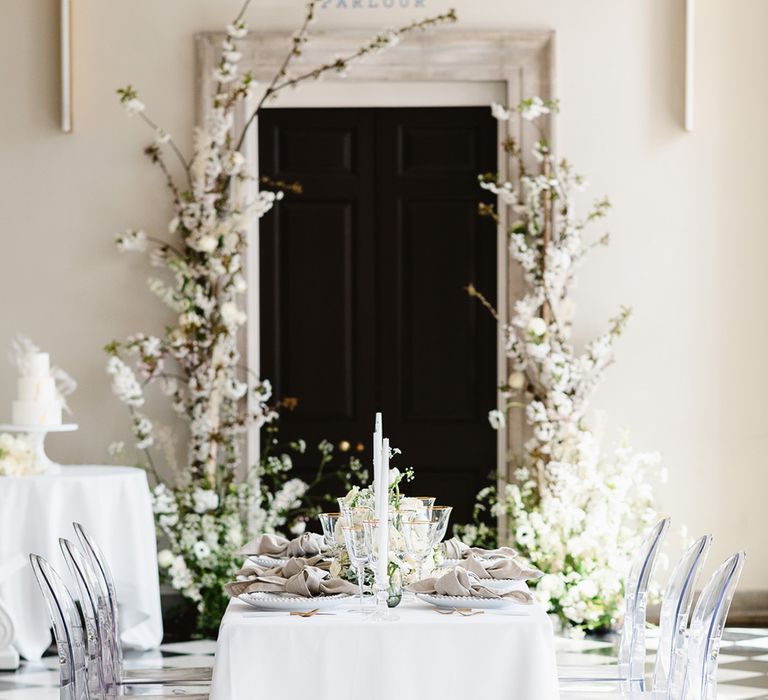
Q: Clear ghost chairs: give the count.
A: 6